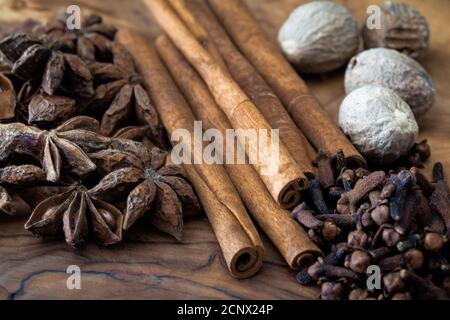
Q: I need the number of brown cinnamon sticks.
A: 5